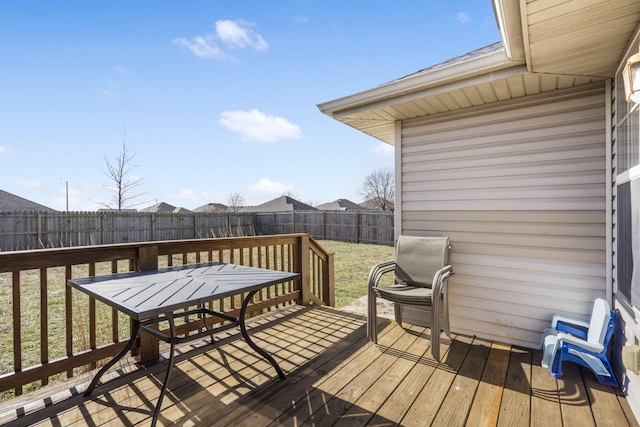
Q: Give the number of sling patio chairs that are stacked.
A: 4